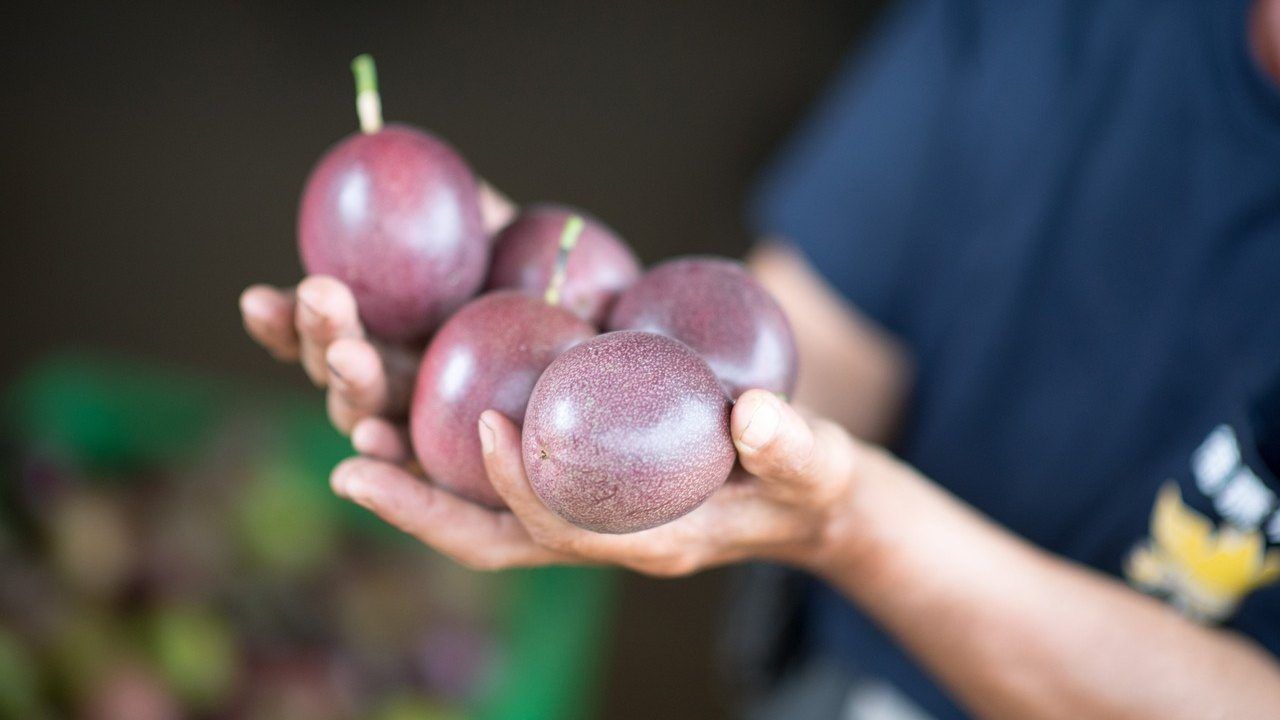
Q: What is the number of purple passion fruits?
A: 5